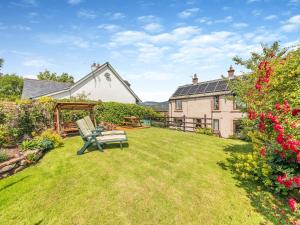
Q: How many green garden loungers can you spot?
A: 2